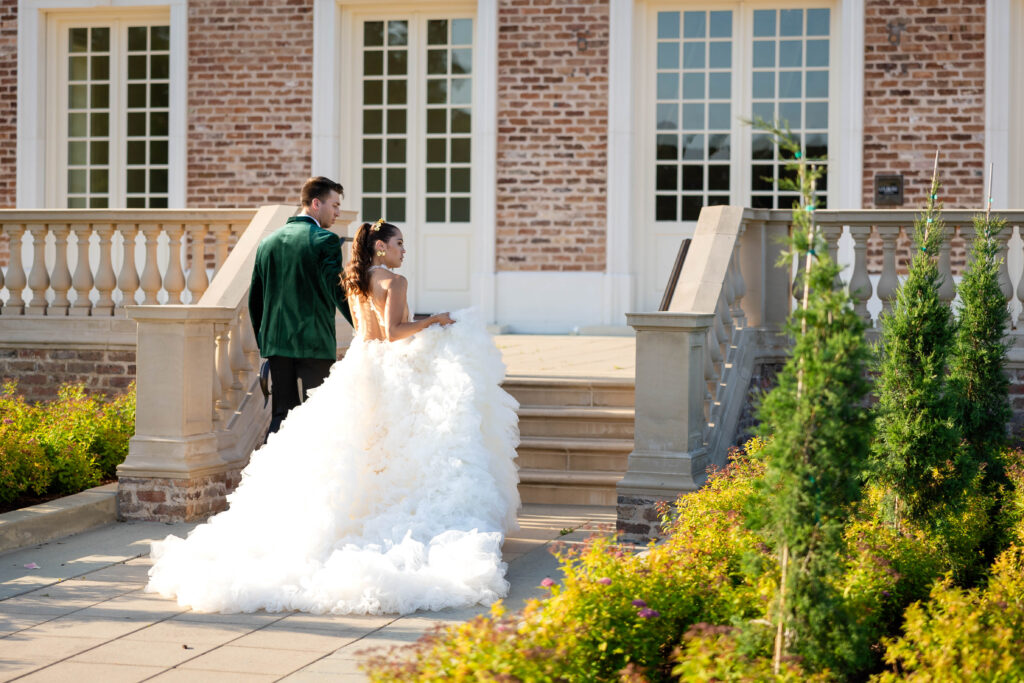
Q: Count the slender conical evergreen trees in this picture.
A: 3